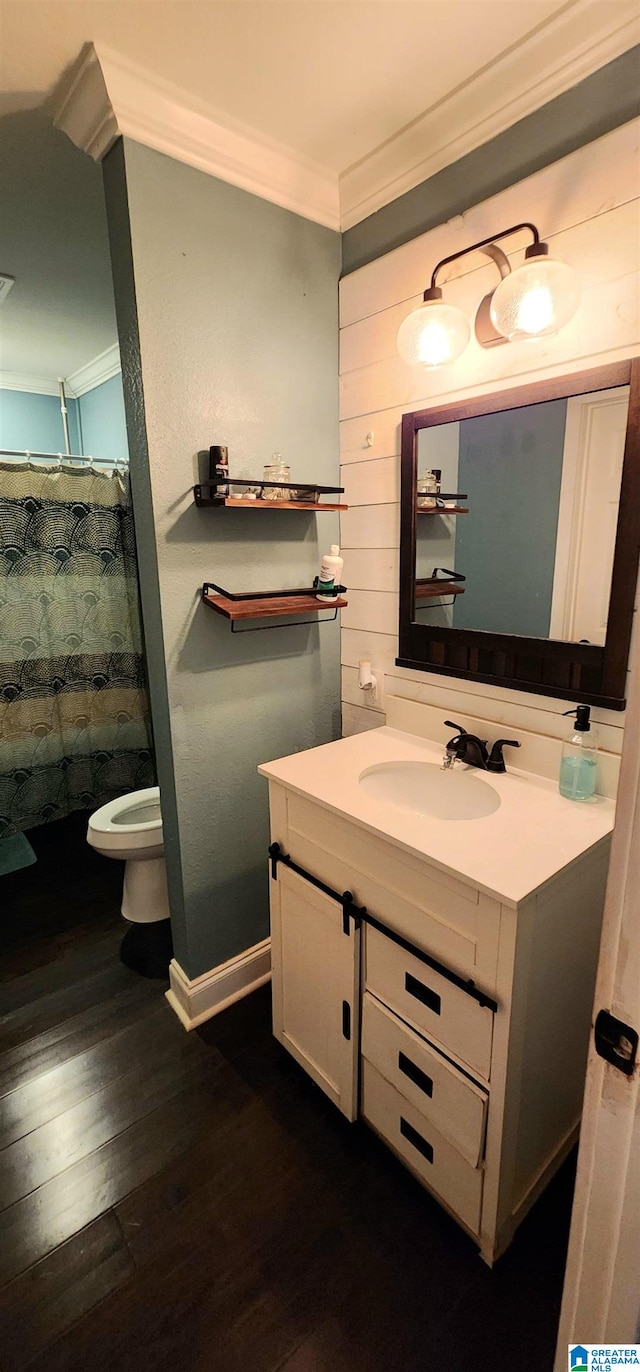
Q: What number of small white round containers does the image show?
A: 2